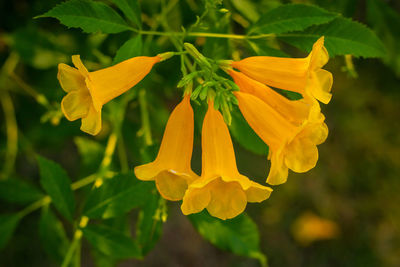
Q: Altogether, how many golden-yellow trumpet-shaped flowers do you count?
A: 6